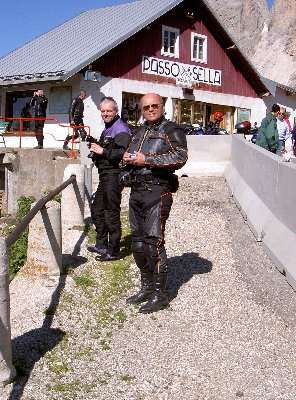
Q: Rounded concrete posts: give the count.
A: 3